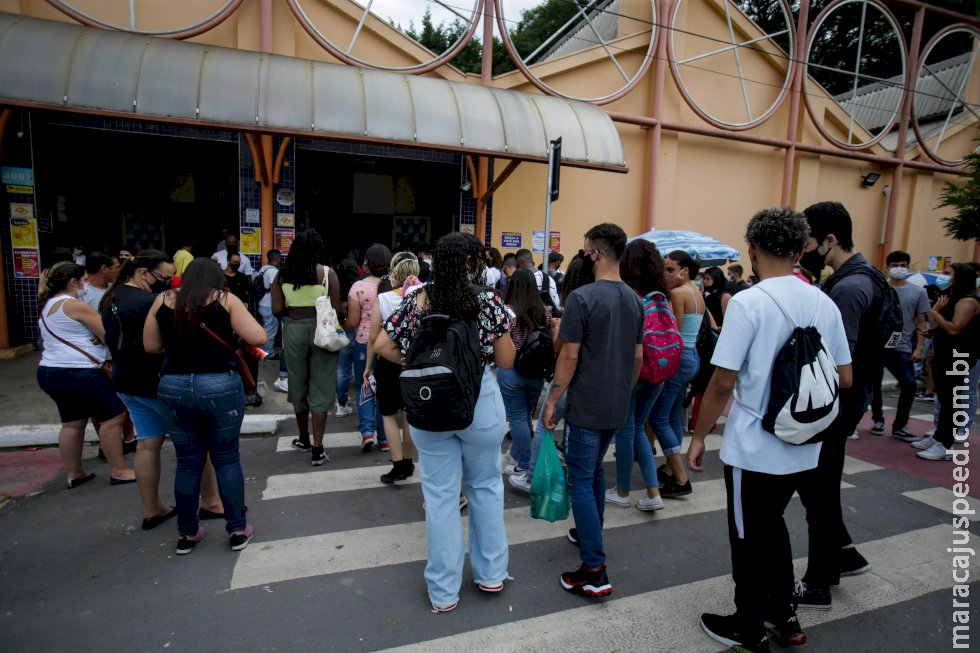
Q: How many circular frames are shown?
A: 6